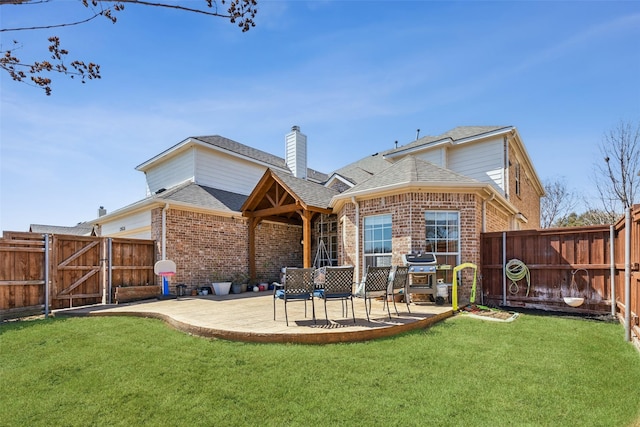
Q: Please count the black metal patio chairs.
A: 4